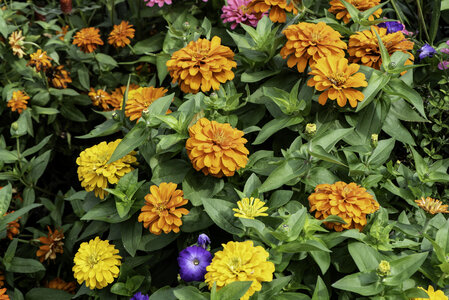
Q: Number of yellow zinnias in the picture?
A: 5